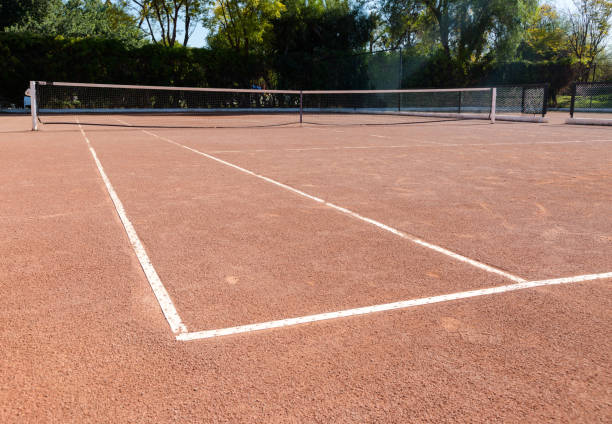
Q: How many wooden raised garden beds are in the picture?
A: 0